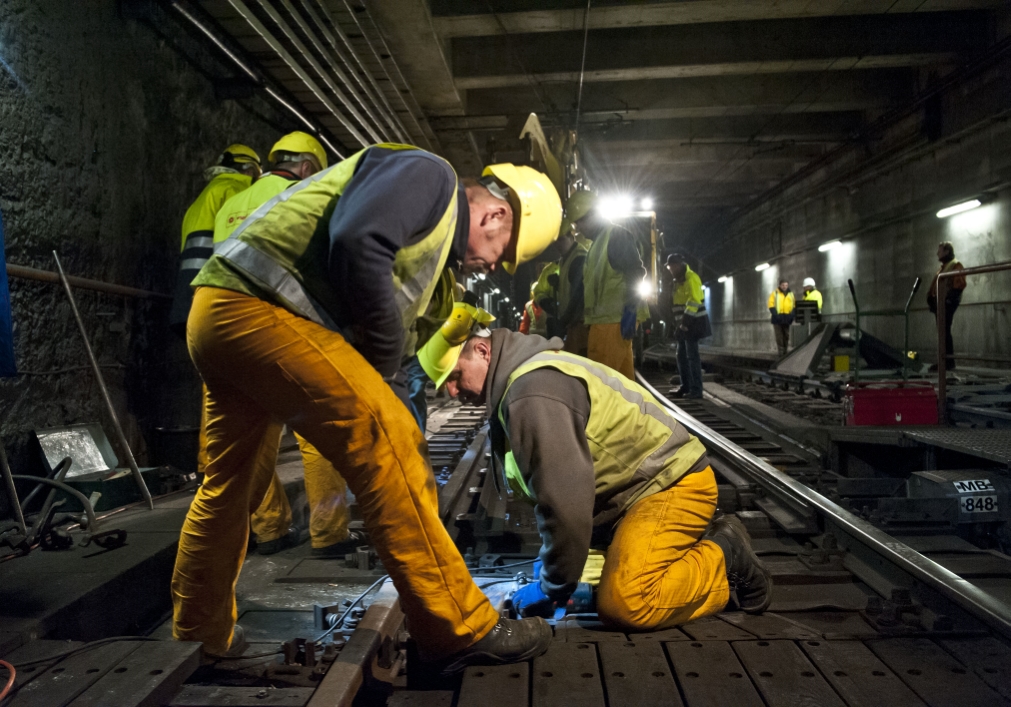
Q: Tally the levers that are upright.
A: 2